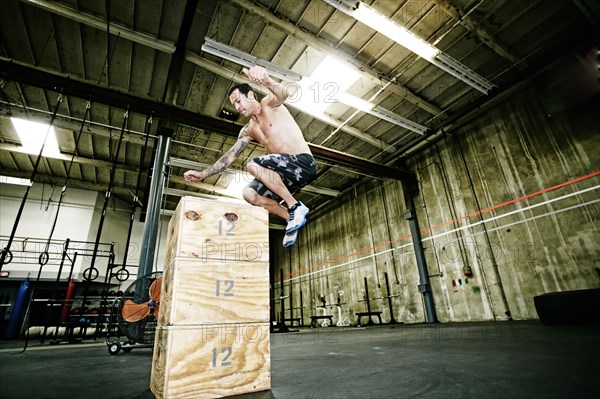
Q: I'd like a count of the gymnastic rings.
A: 4